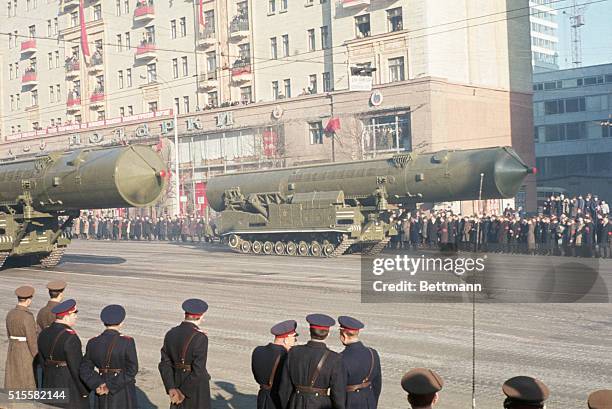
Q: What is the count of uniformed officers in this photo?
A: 11